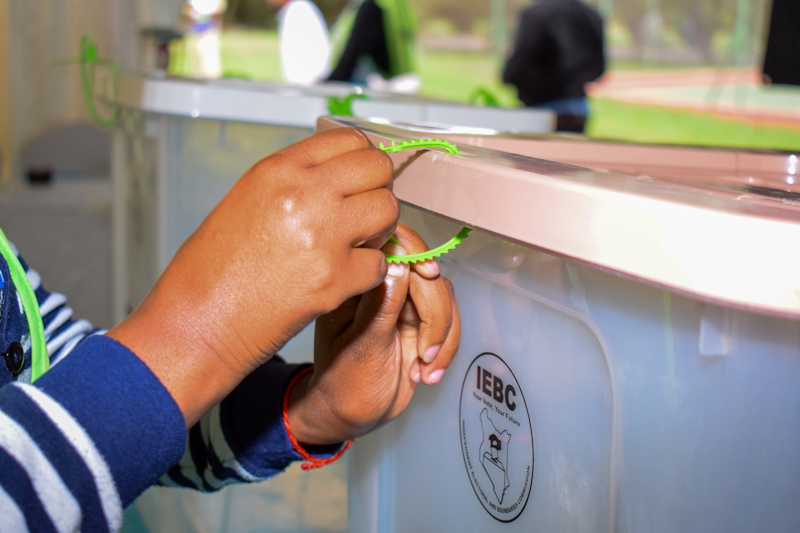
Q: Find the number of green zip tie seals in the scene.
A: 4